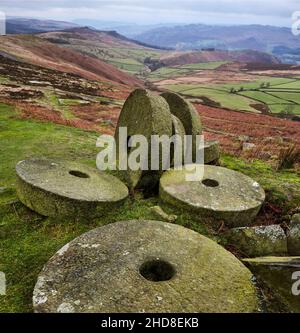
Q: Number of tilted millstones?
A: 3